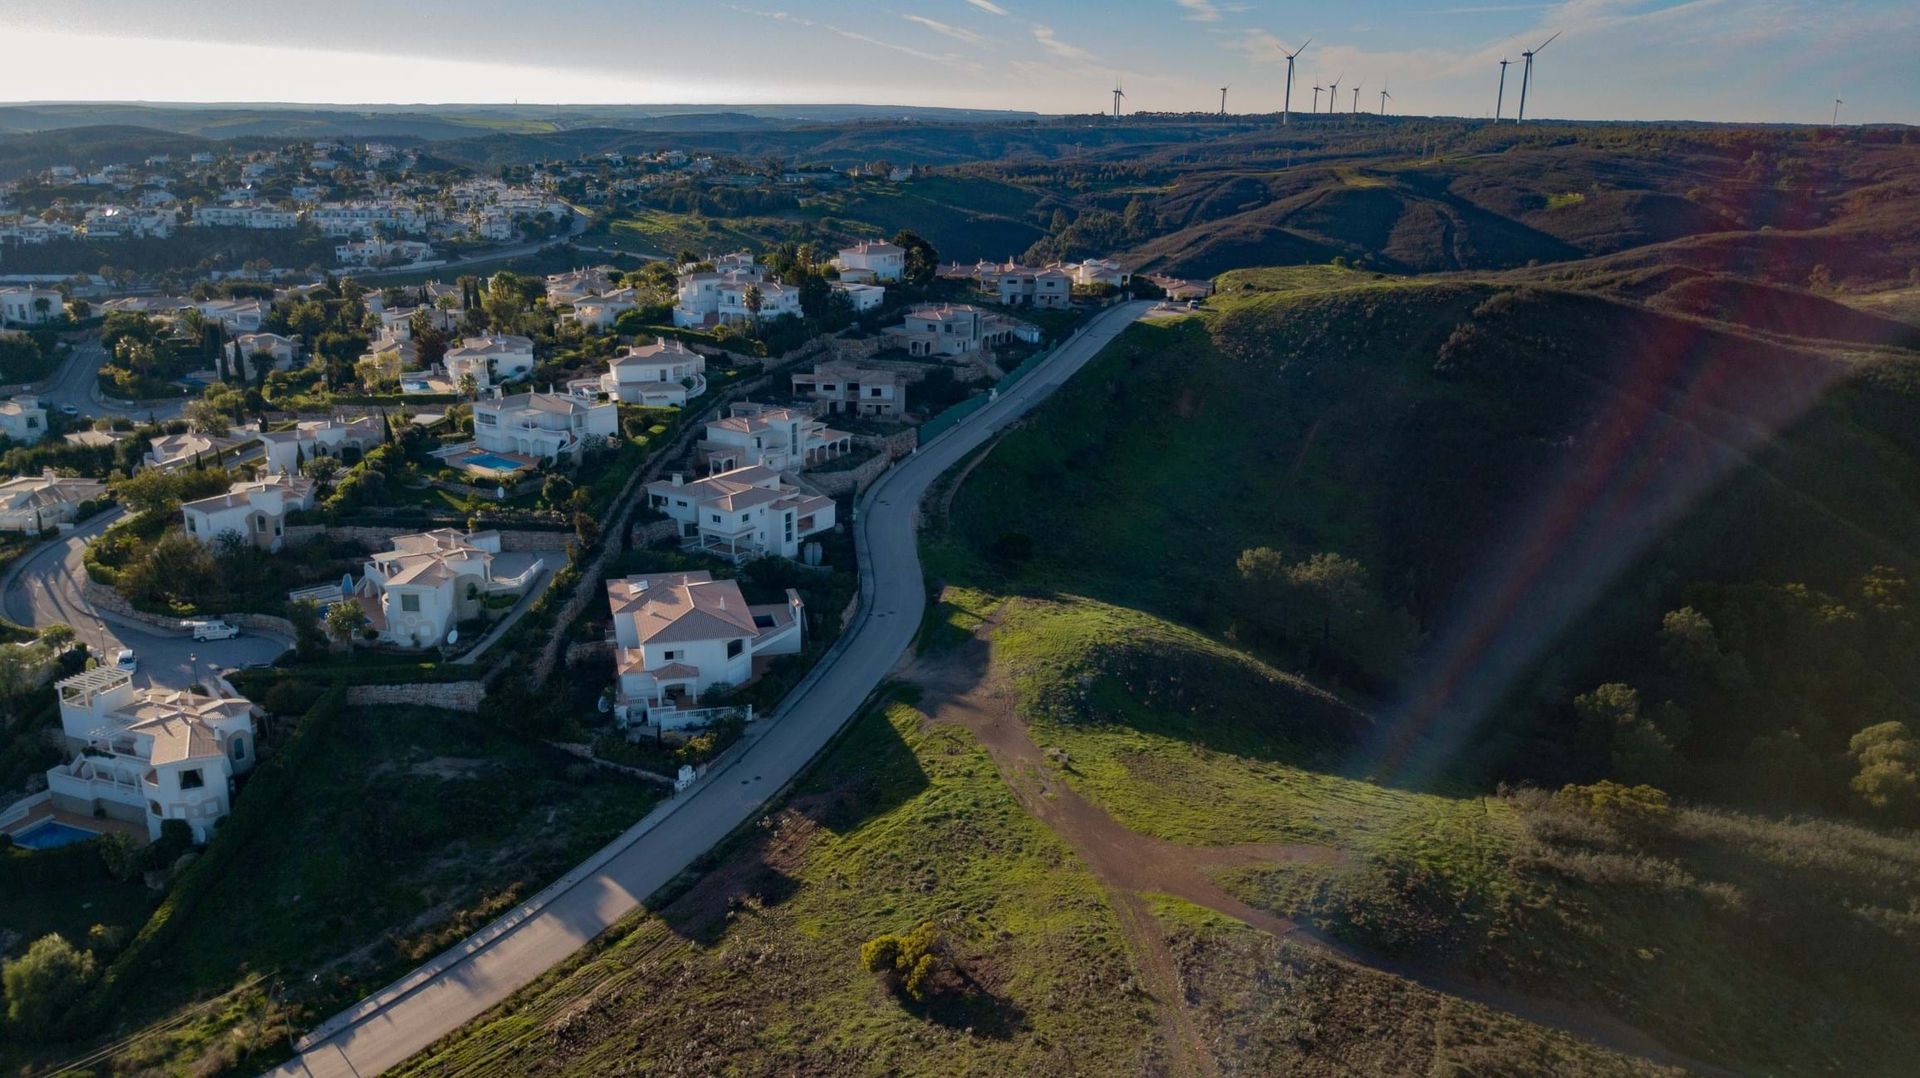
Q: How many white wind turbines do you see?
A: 11